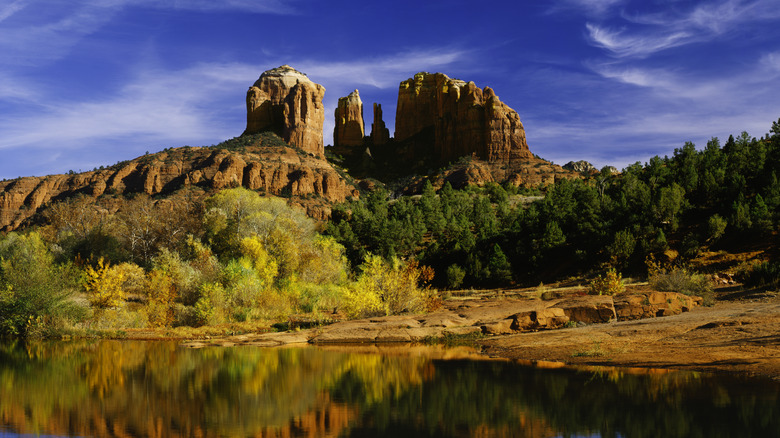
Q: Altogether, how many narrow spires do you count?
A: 2